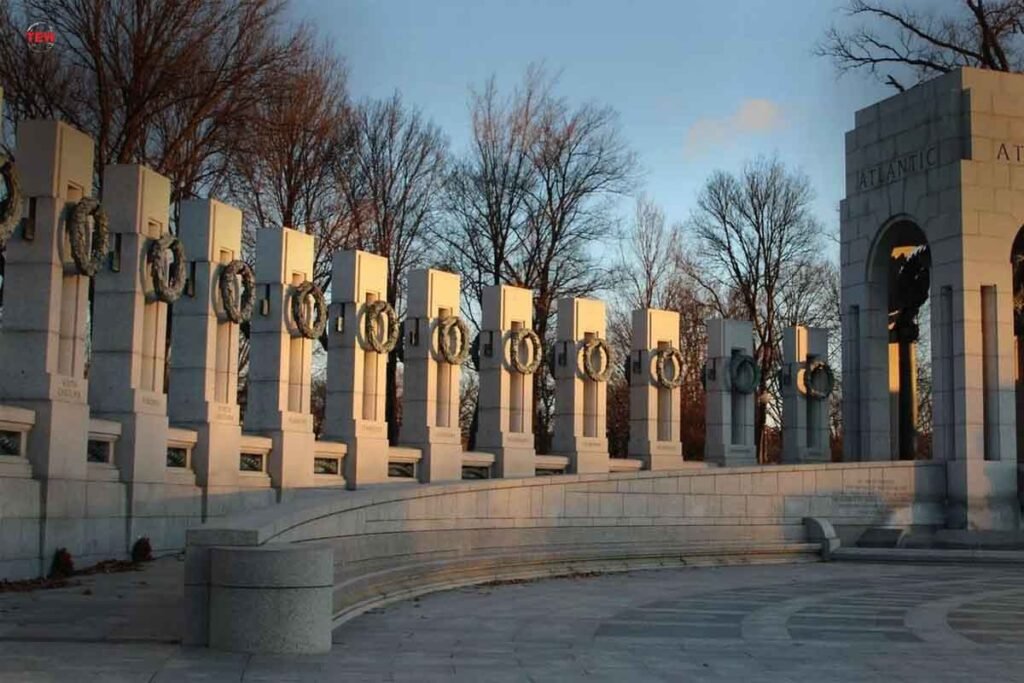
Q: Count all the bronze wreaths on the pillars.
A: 12